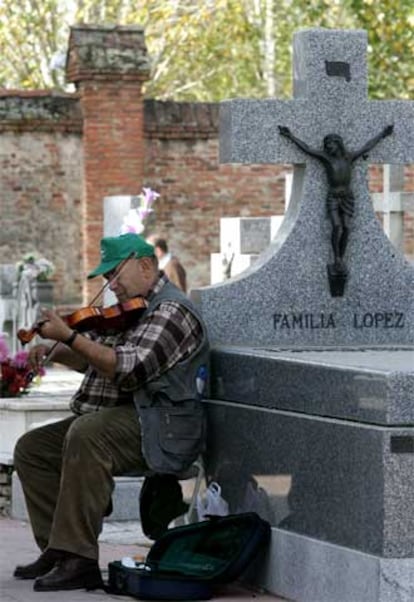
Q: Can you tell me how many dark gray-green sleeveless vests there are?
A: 1